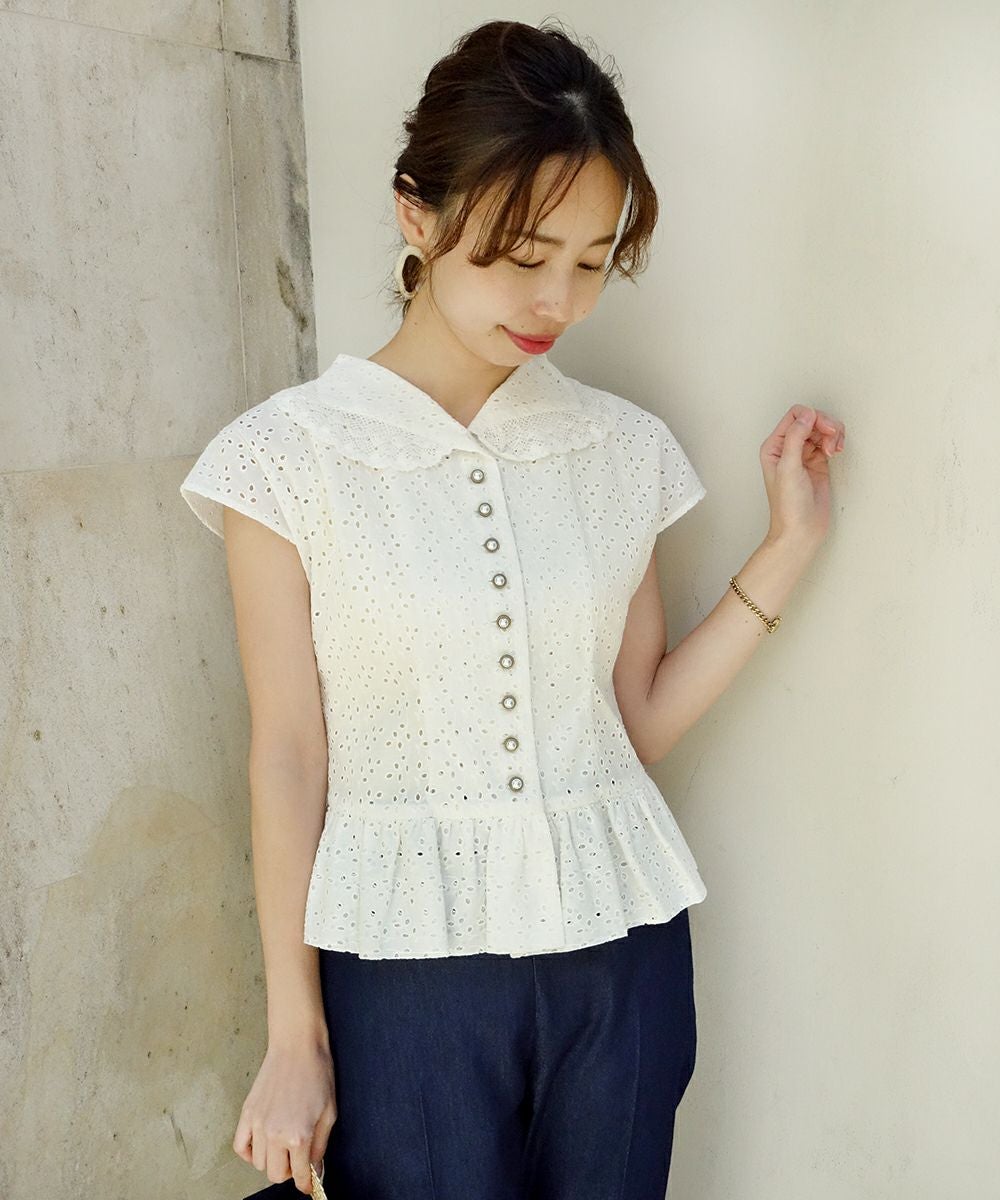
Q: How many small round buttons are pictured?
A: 9